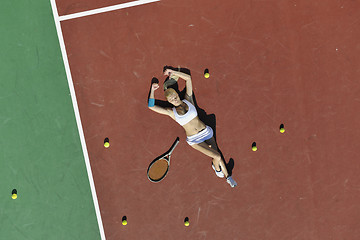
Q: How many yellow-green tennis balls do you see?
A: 7